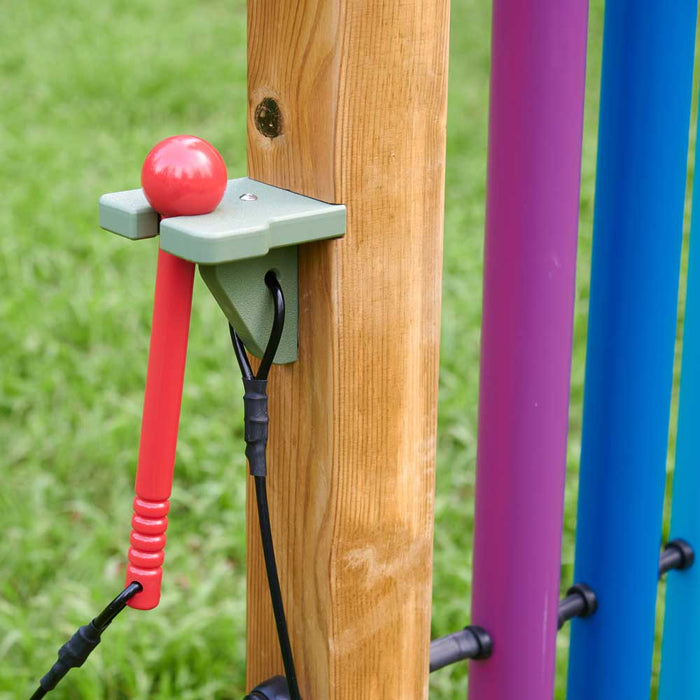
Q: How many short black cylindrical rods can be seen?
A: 3